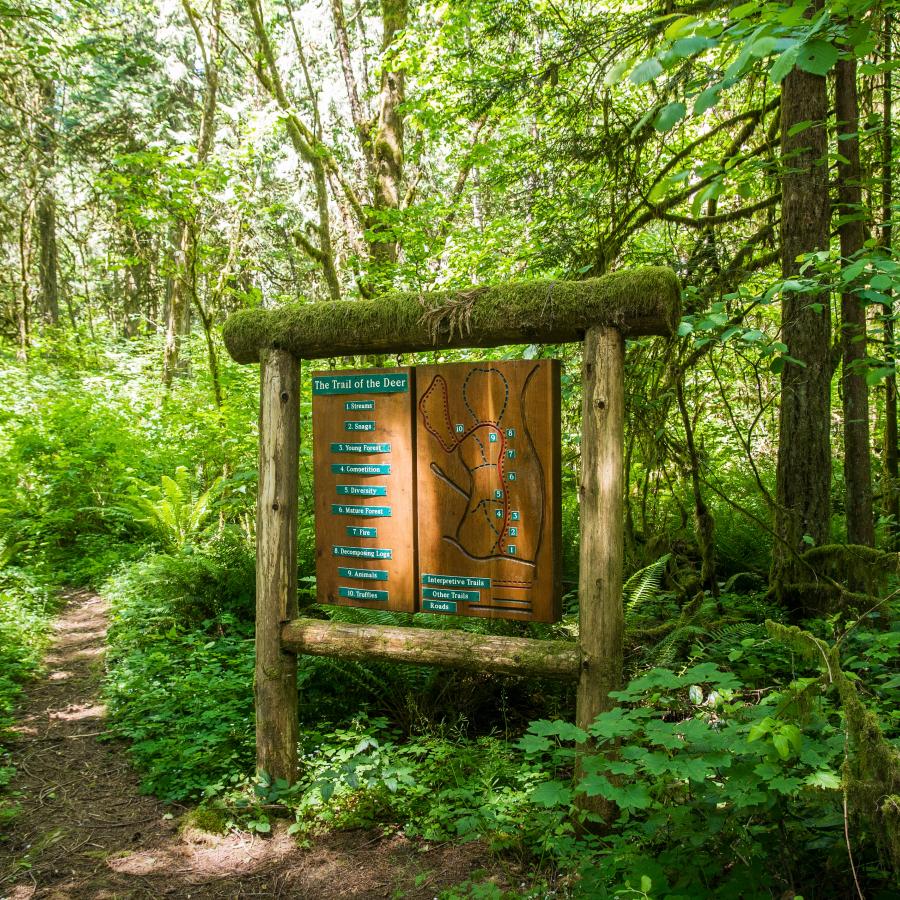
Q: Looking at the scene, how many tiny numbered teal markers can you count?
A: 10